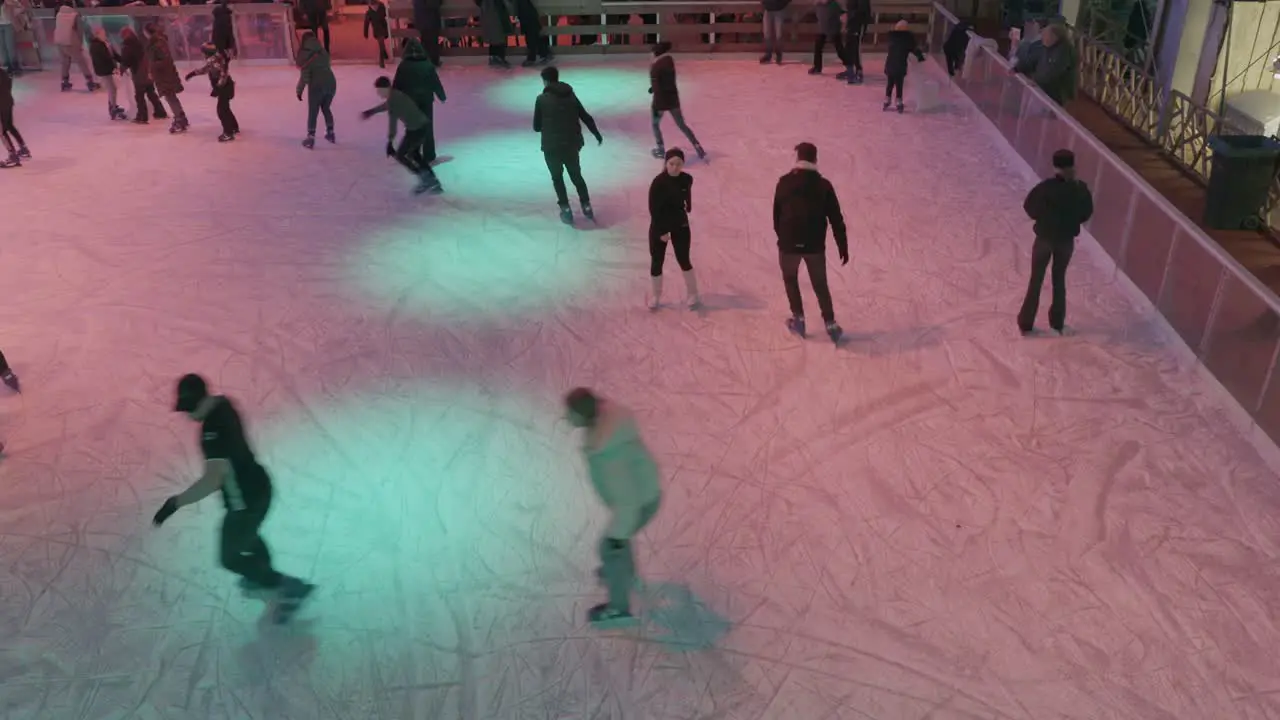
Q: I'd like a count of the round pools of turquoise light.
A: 4